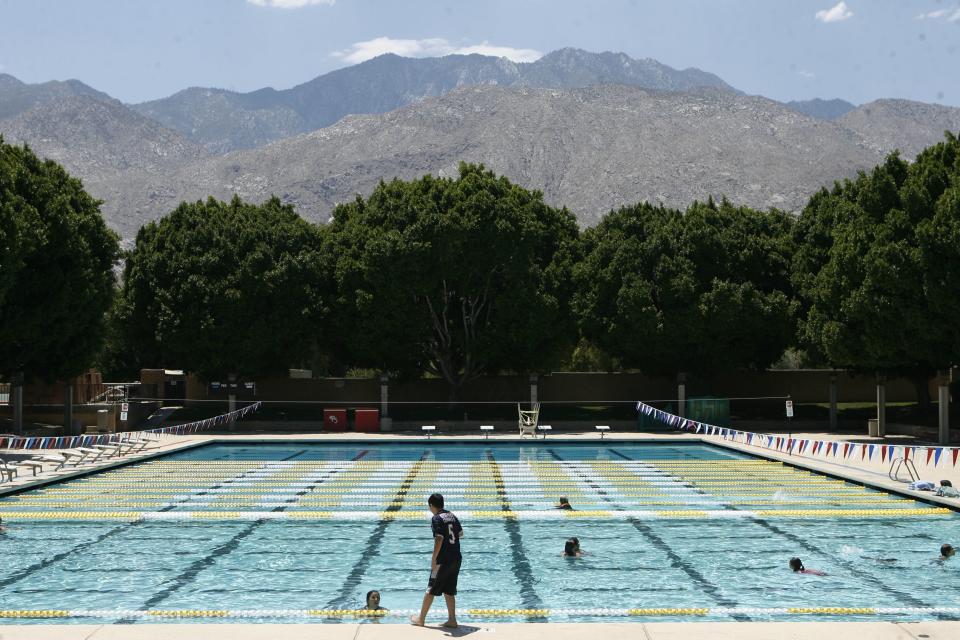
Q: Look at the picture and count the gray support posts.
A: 9